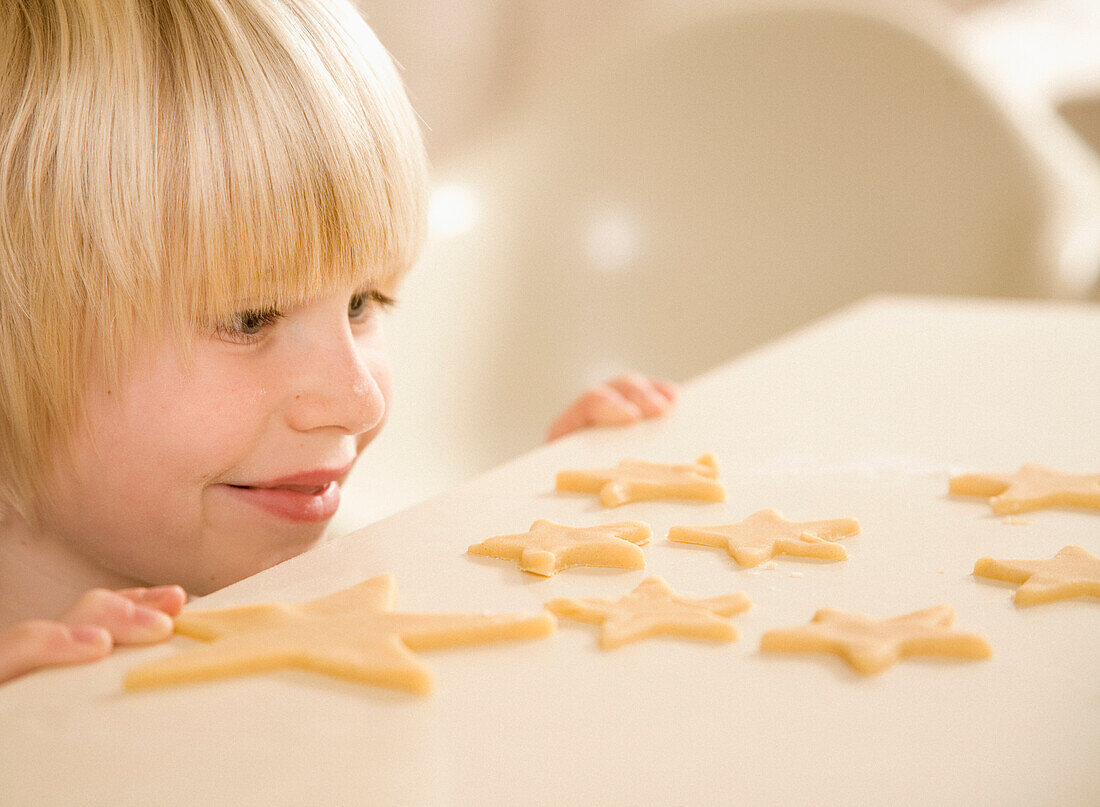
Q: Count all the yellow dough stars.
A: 8